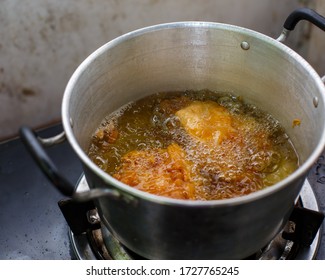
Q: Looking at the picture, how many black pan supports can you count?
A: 2